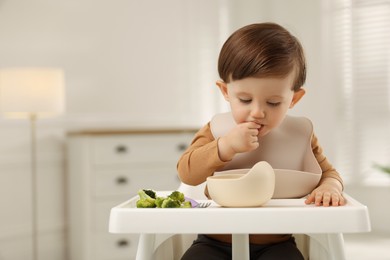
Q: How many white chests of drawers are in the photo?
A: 1